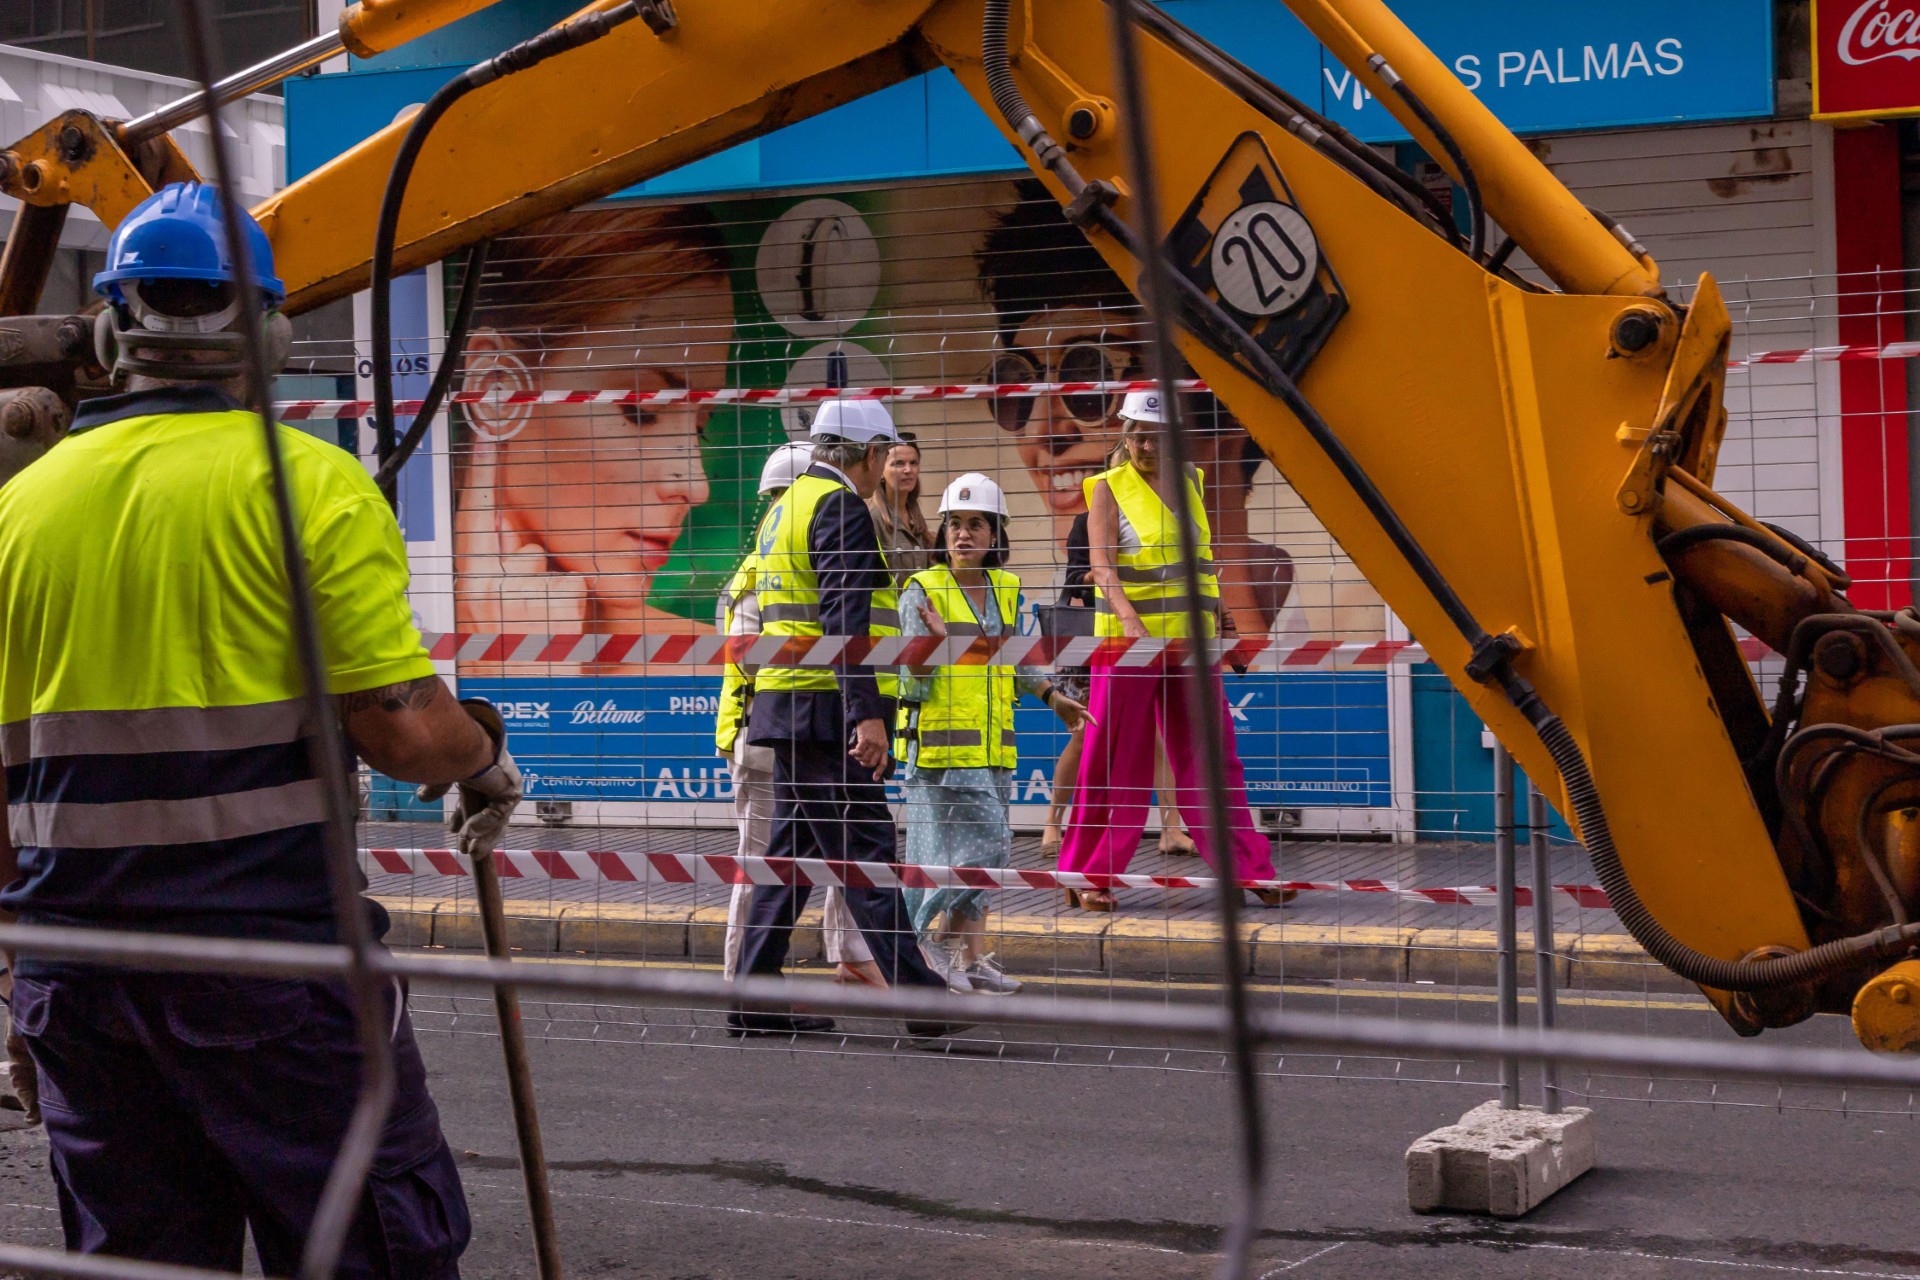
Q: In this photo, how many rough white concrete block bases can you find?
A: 1